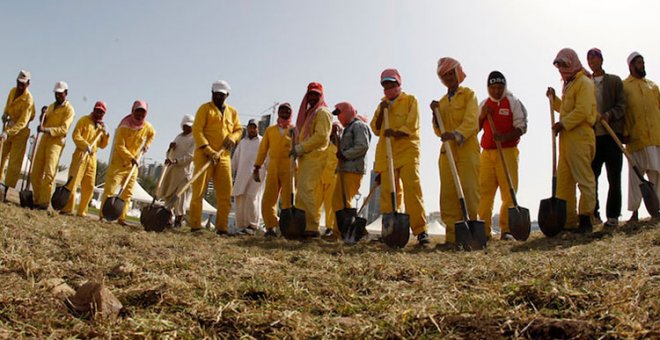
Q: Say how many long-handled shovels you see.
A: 14